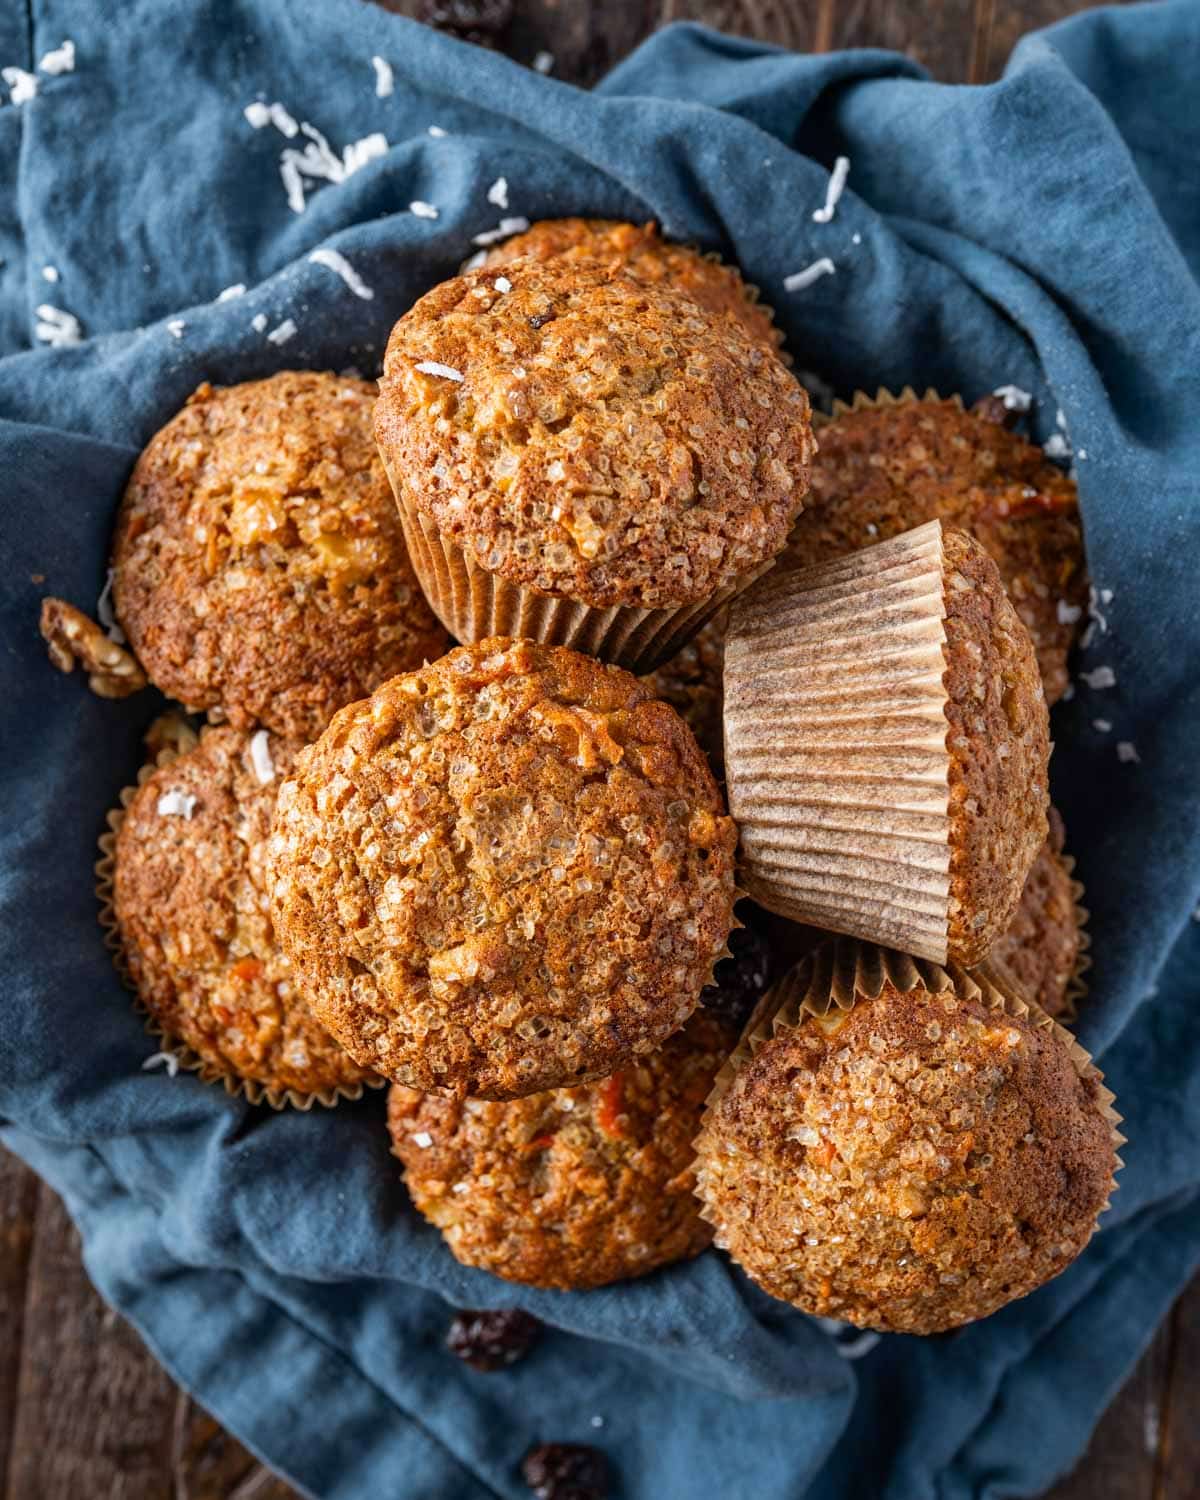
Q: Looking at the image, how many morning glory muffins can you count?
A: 10